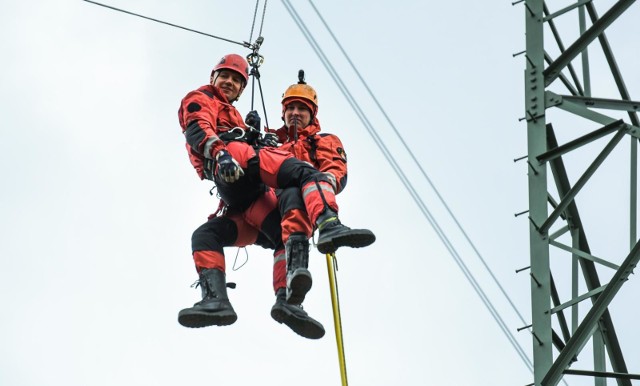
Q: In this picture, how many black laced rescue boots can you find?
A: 4